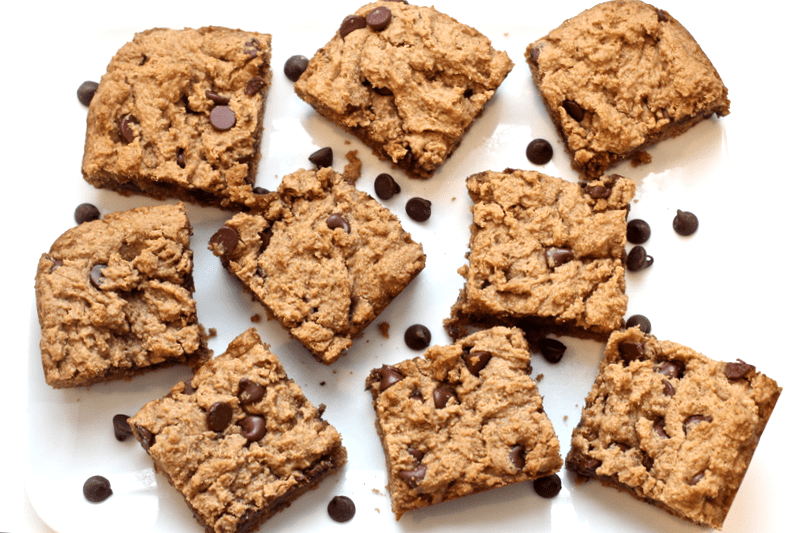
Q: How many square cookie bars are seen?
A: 9